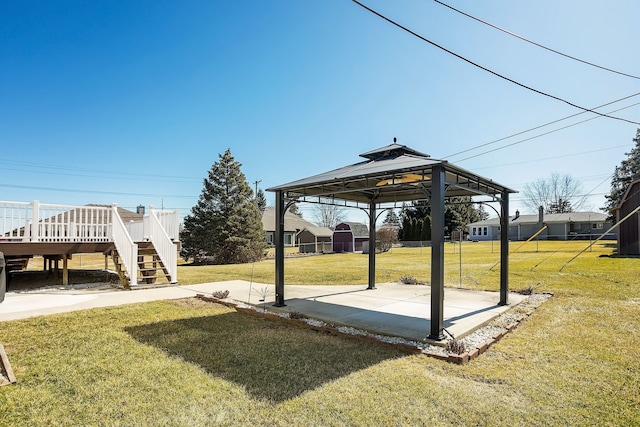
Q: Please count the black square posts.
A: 4